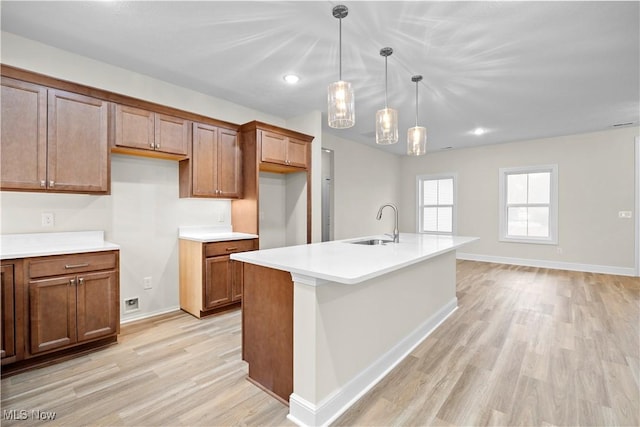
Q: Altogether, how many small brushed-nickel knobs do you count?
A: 10